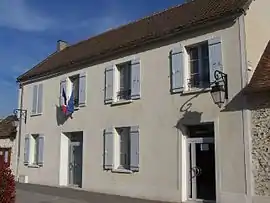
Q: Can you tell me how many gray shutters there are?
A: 12